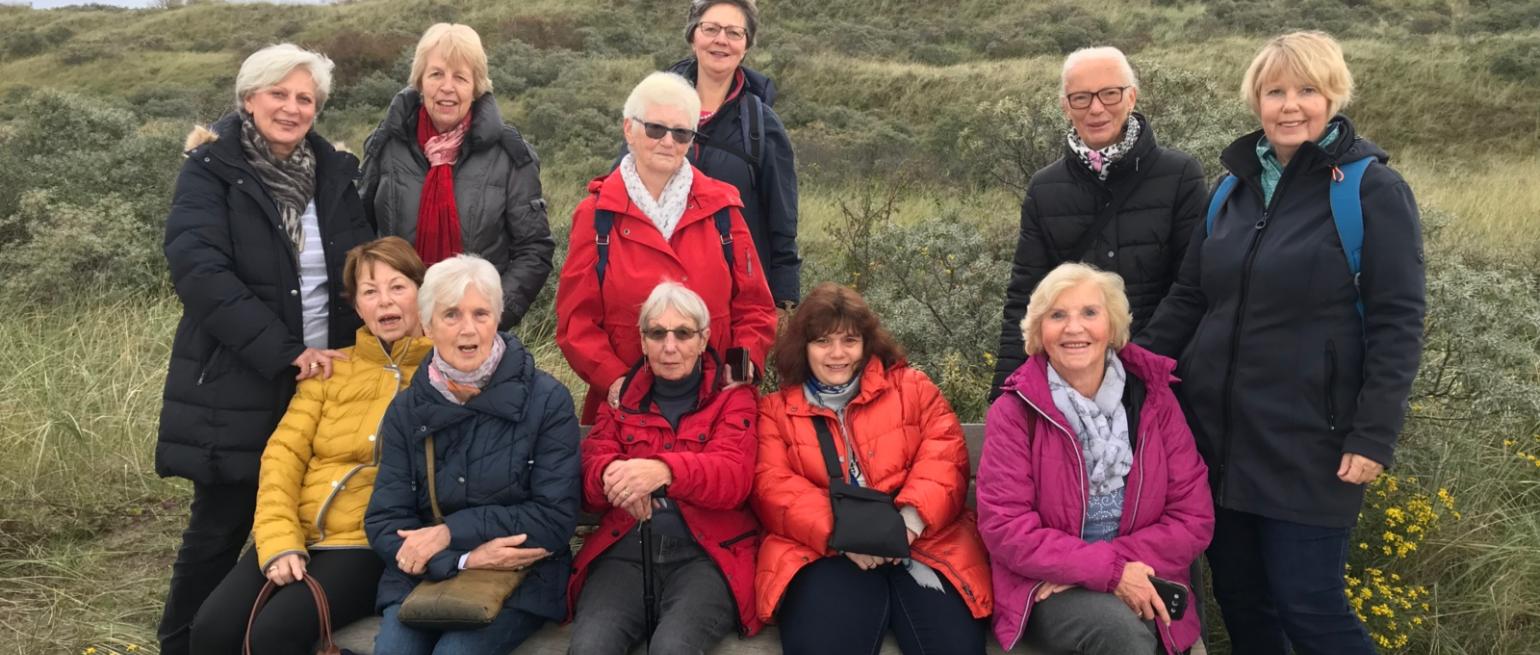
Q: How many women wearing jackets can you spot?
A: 11